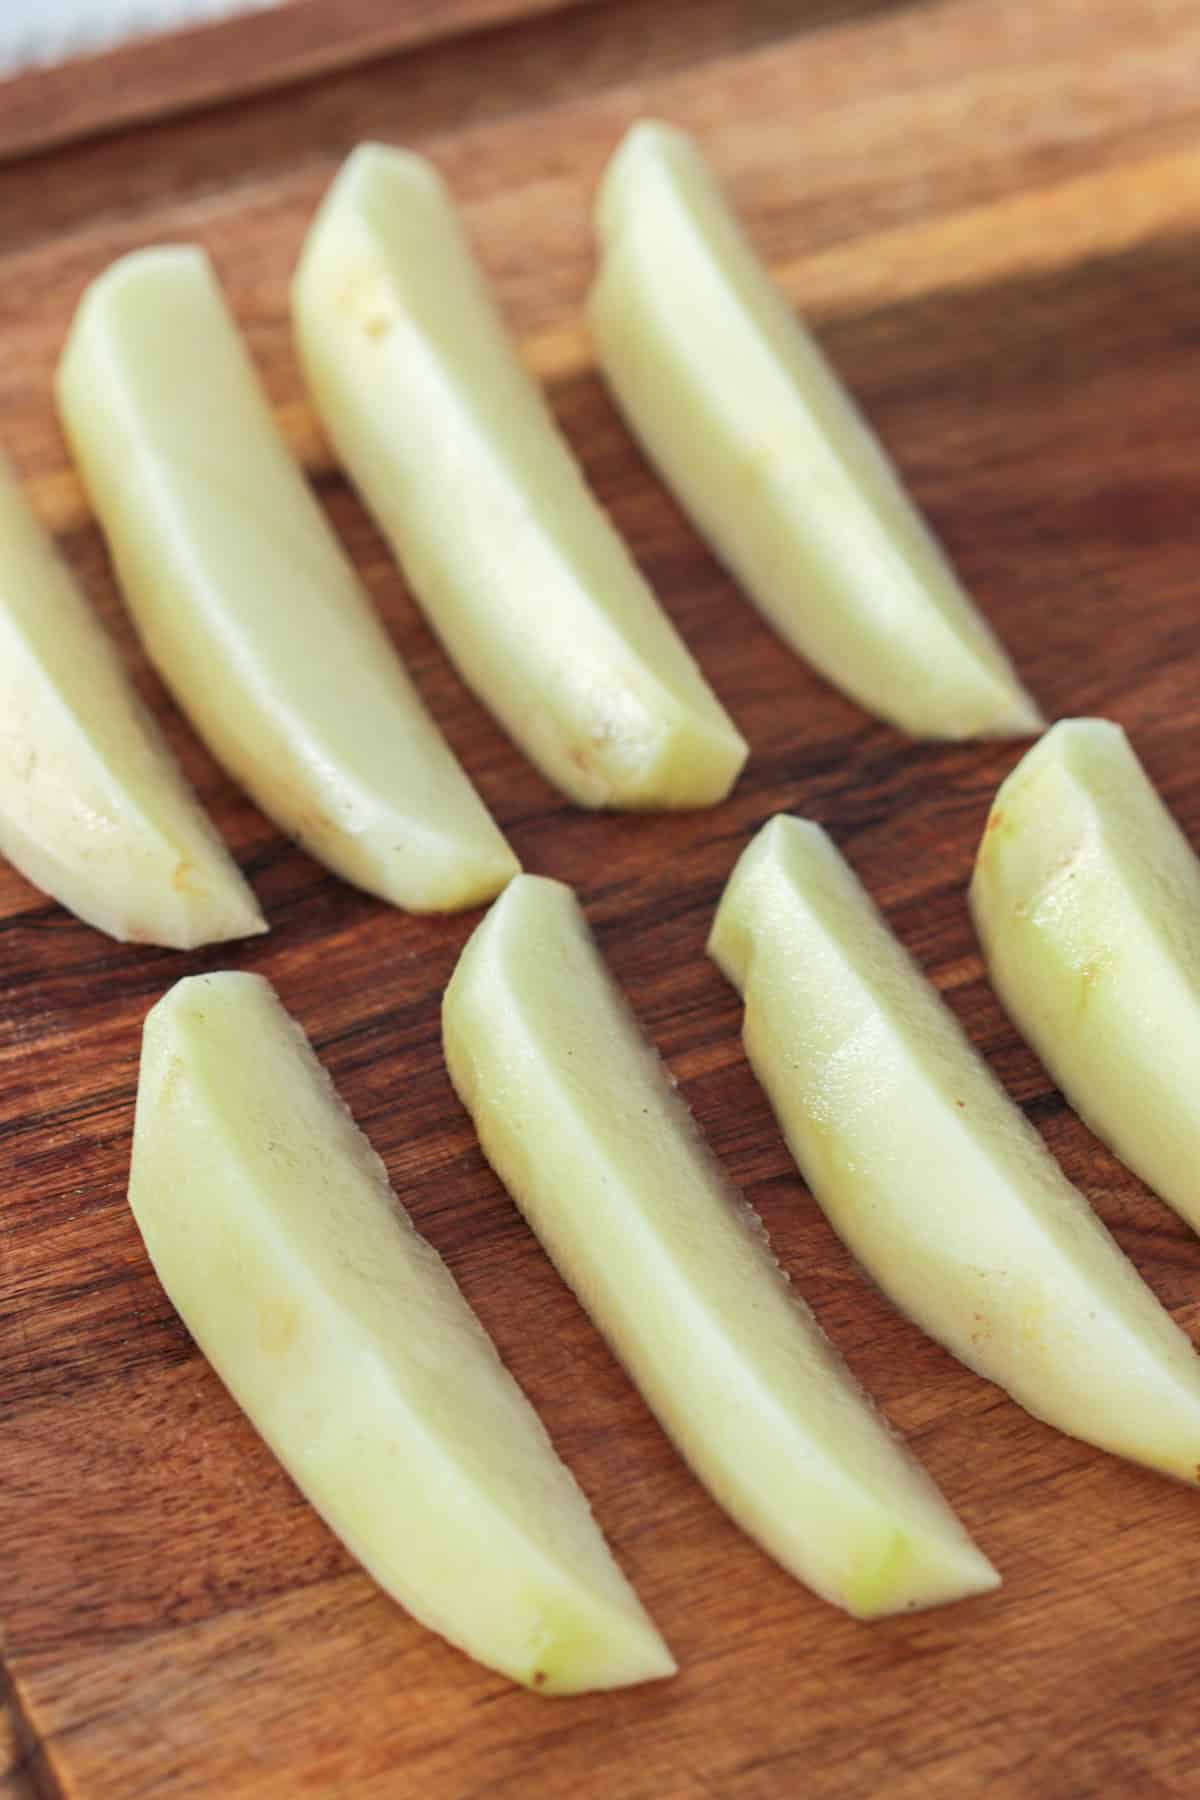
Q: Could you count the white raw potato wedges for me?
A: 8